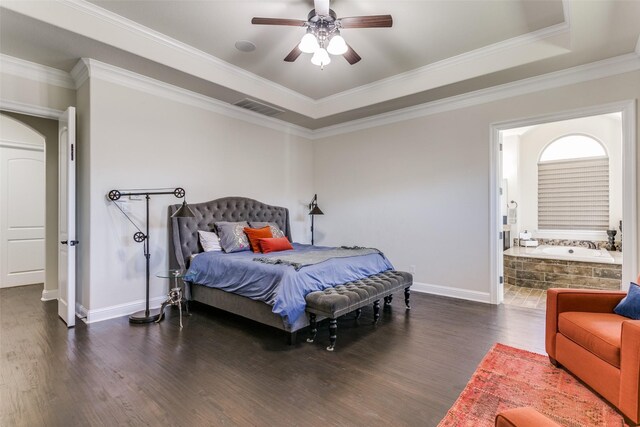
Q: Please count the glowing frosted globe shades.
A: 3